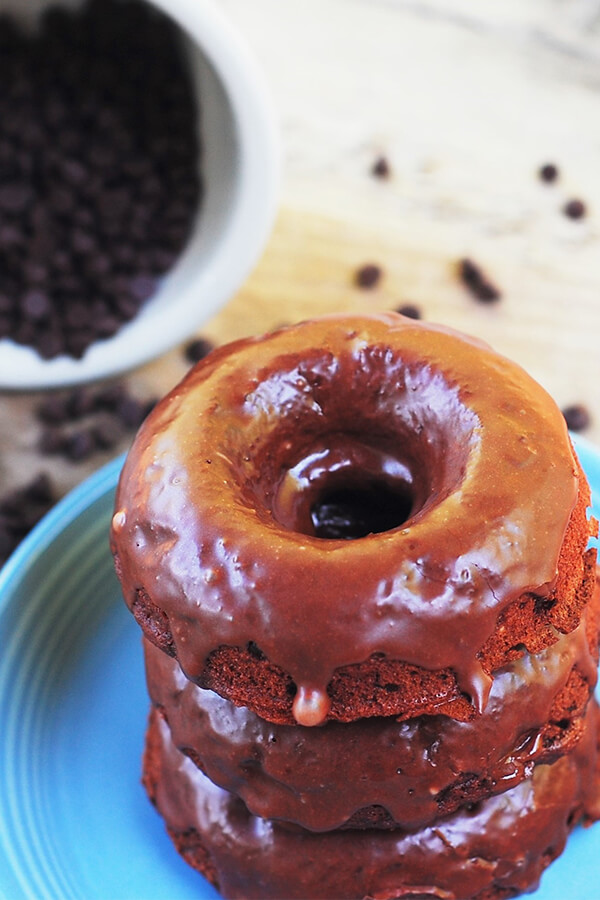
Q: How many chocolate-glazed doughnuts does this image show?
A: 3